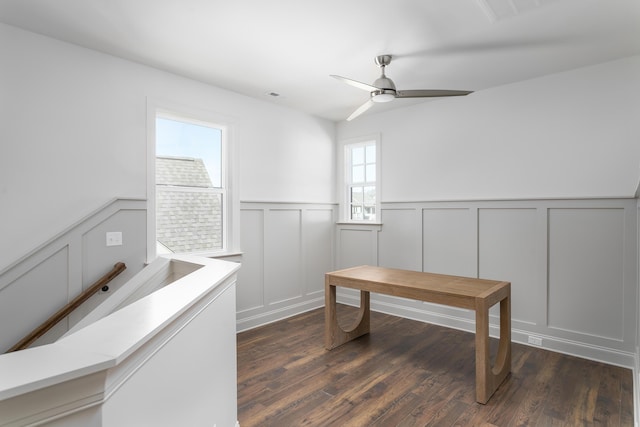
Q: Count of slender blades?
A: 3